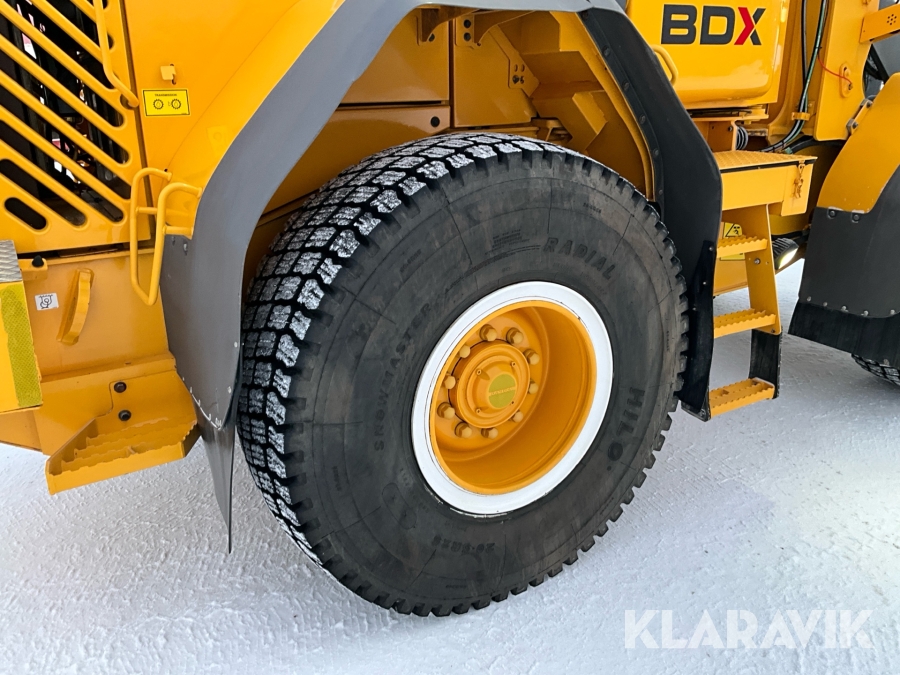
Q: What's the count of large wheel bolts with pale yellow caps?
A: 10